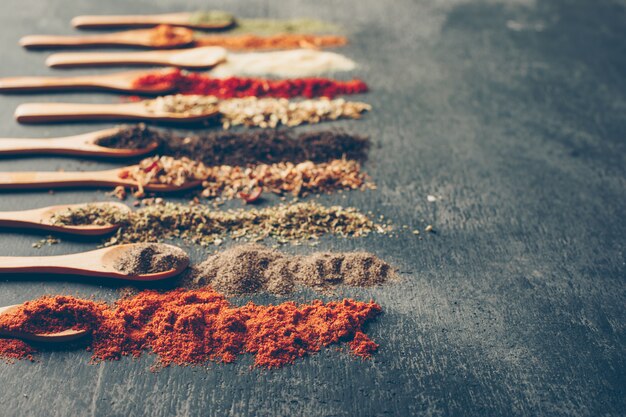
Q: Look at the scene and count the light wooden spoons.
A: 10